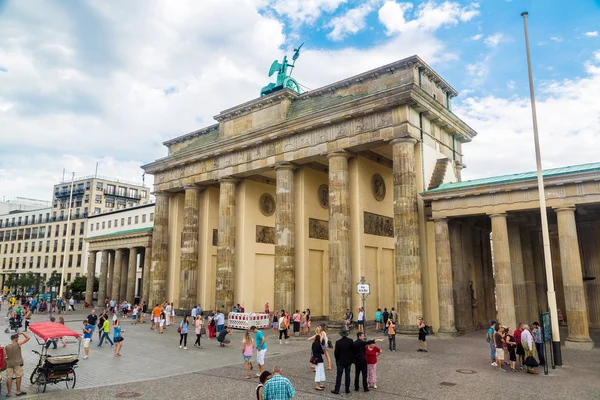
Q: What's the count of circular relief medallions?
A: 3